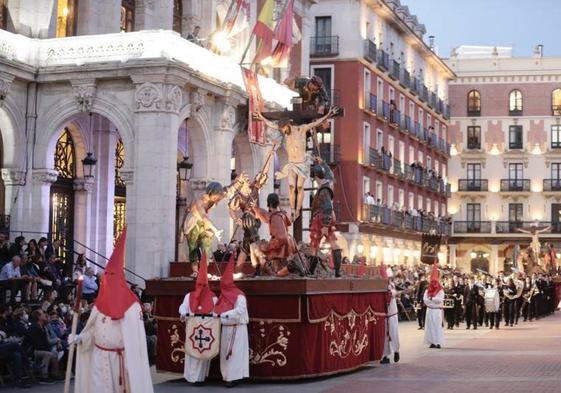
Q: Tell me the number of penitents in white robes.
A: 5